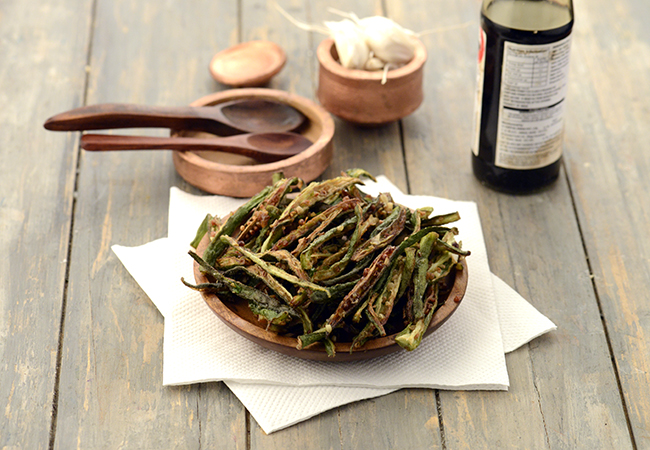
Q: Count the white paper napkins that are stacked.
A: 2